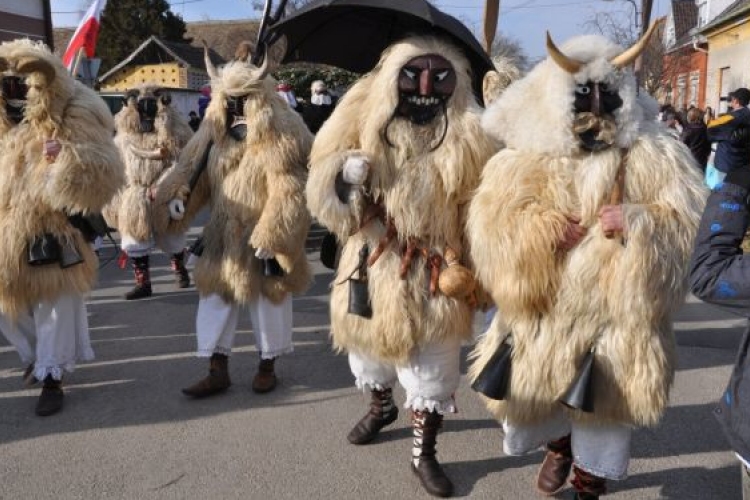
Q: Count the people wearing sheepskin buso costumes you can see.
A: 5